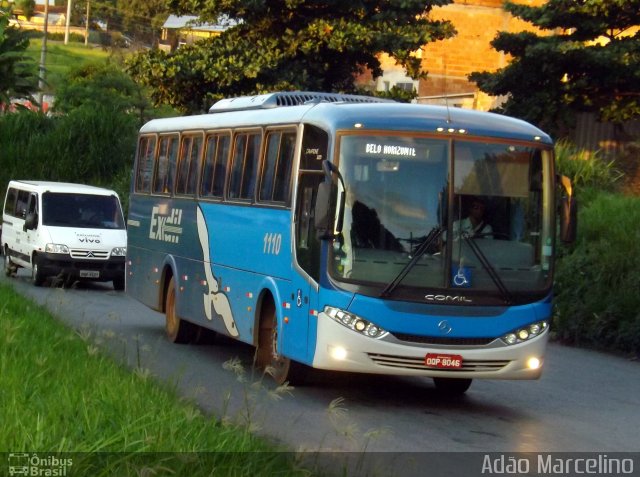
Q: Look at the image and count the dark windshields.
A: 2